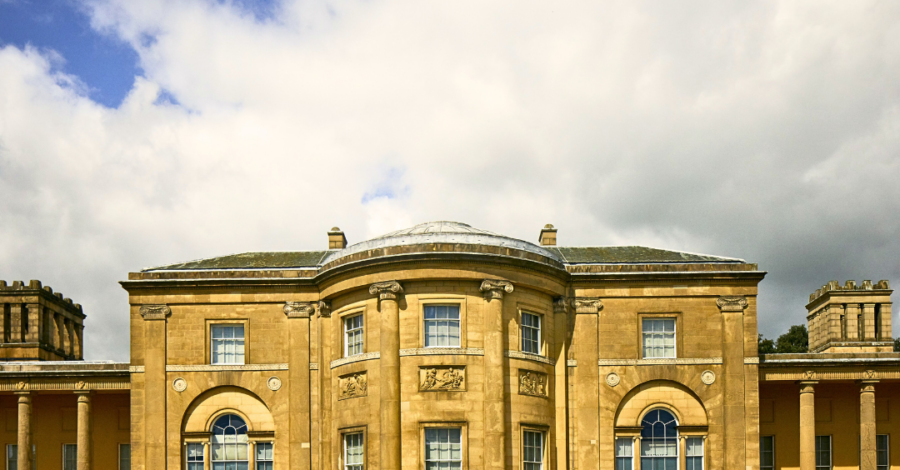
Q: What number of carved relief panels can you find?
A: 3